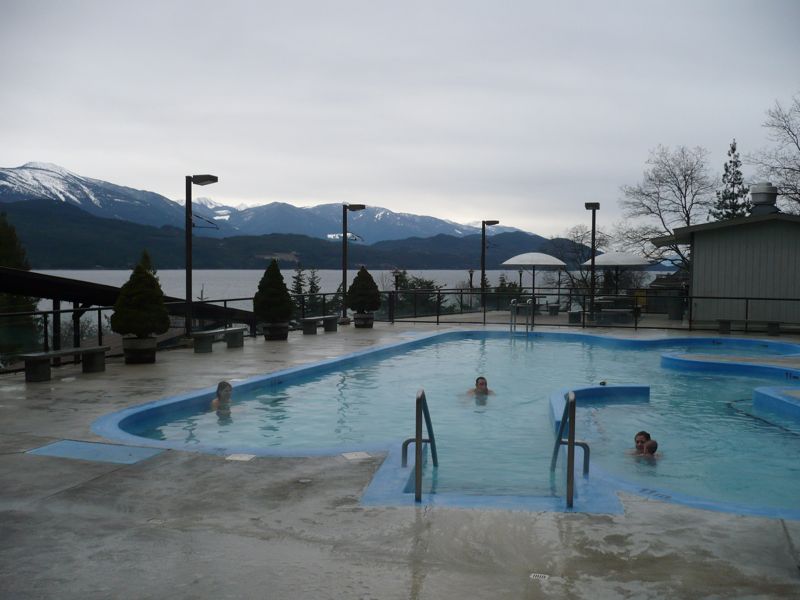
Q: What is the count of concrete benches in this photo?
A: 4